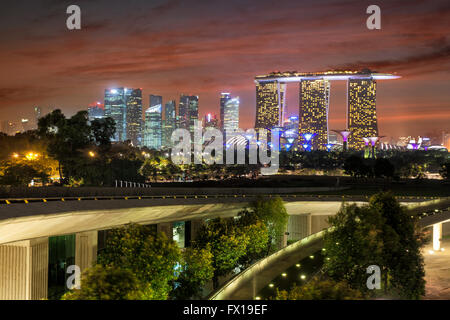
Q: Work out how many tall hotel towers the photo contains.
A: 3